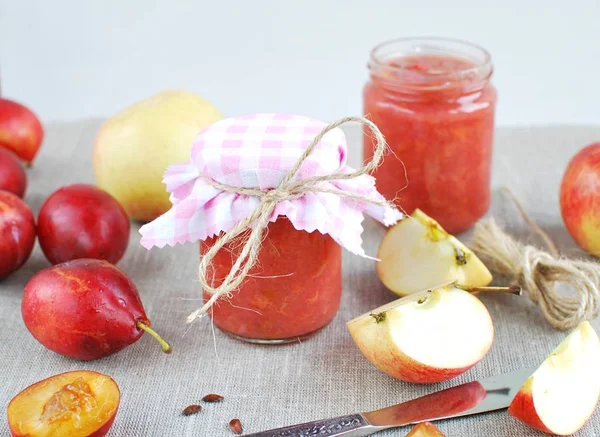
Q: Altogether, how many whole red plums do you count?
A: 5